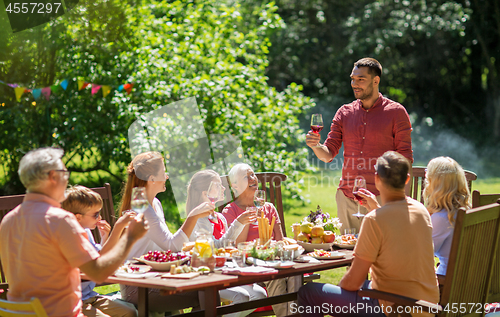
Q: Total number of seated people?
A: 7